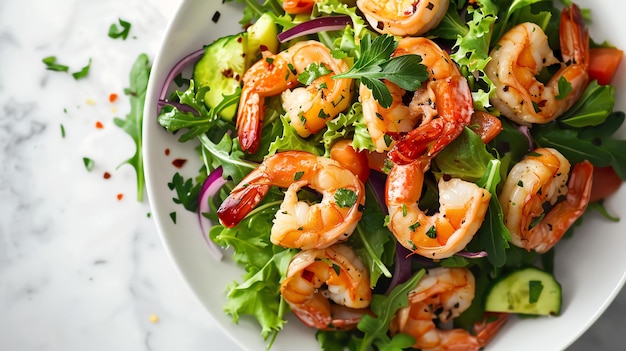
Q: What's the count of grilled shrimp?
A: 9